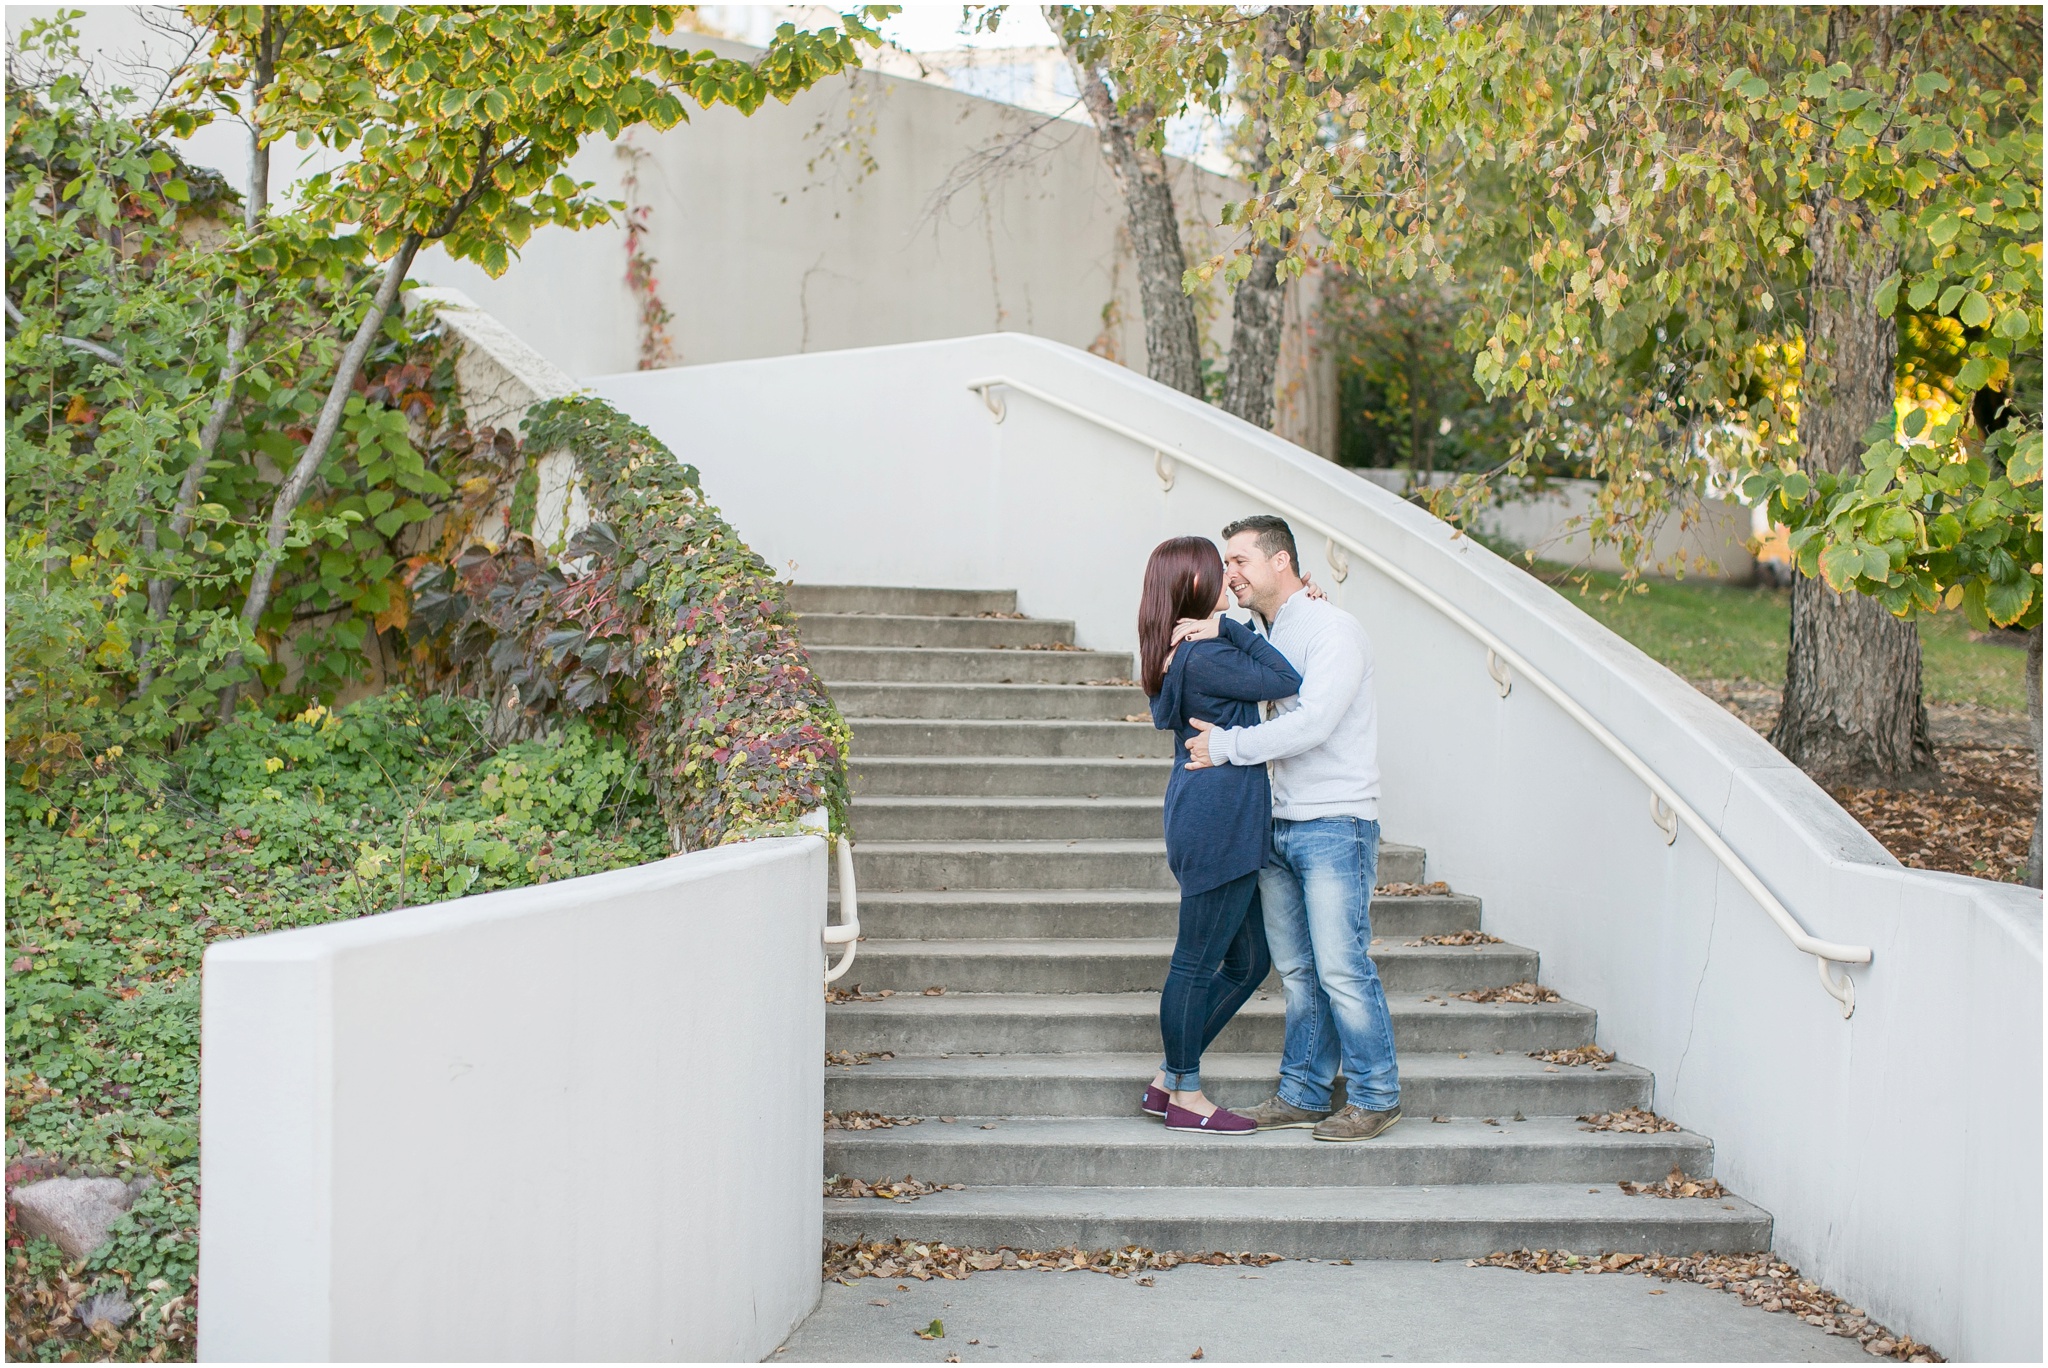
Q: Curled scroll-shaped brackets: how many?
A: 7